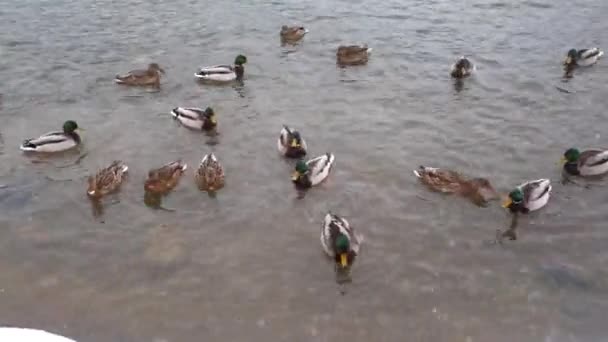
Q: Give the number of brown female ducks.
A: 7